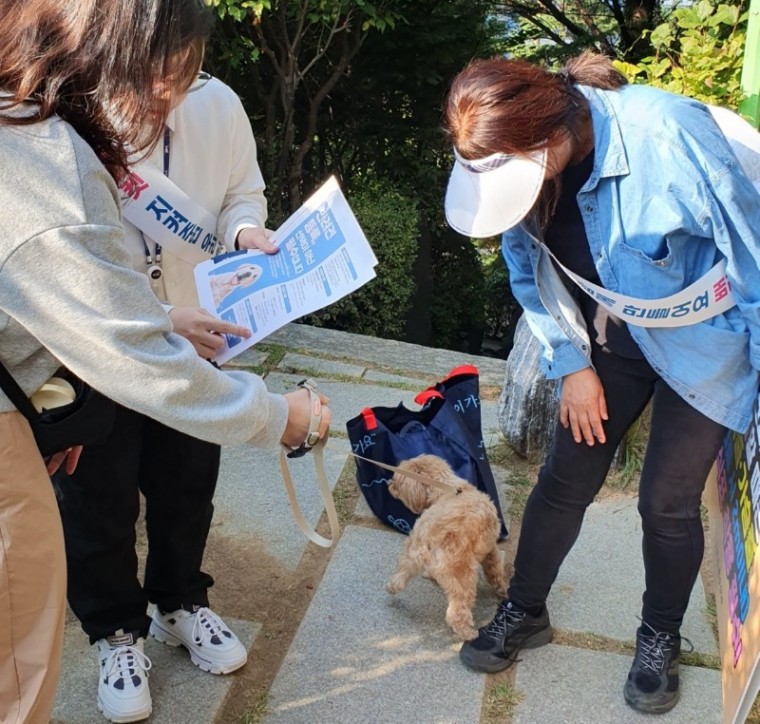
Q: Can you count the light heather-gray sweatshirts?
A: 1